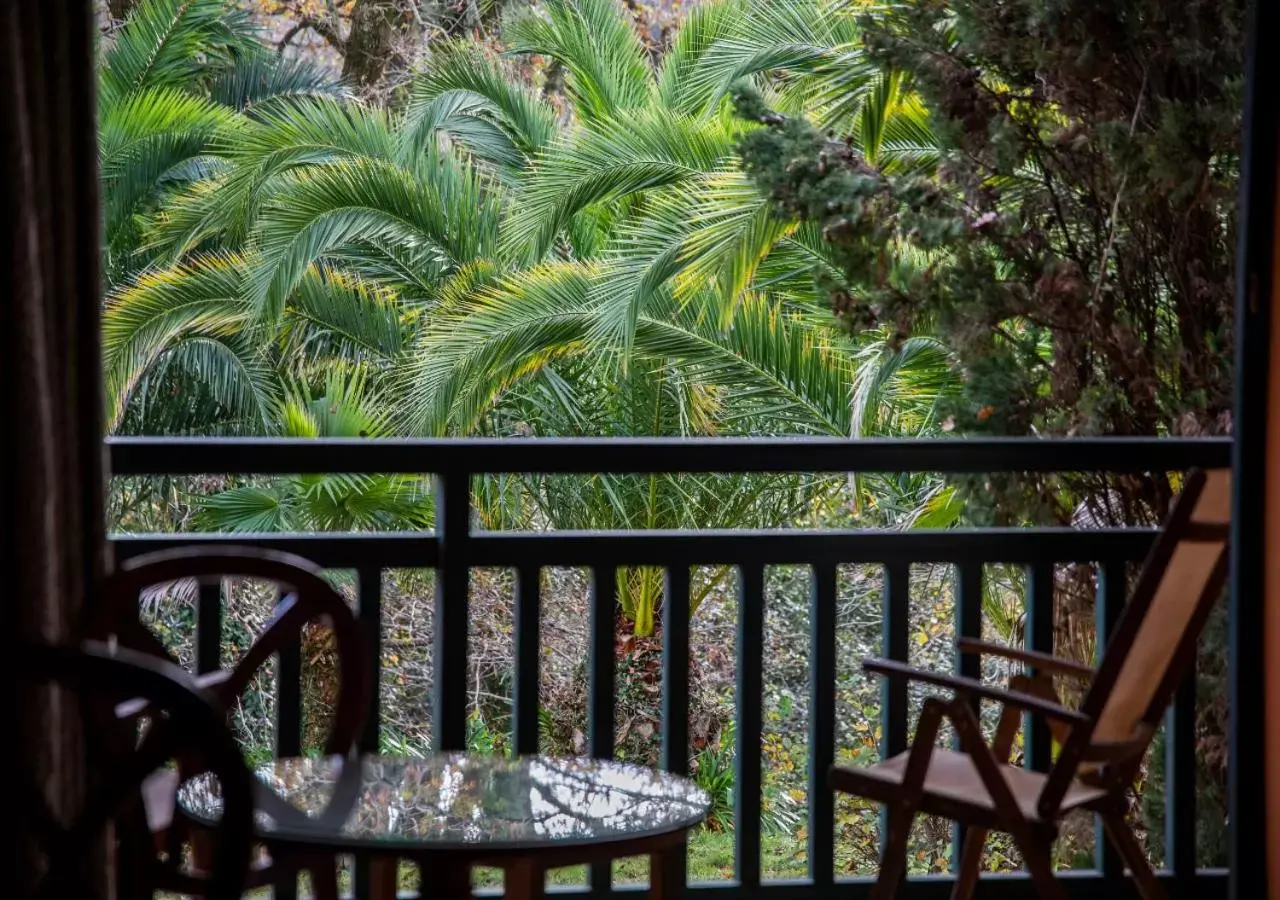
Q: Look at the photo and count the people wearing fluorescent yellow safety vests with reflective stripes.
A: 0